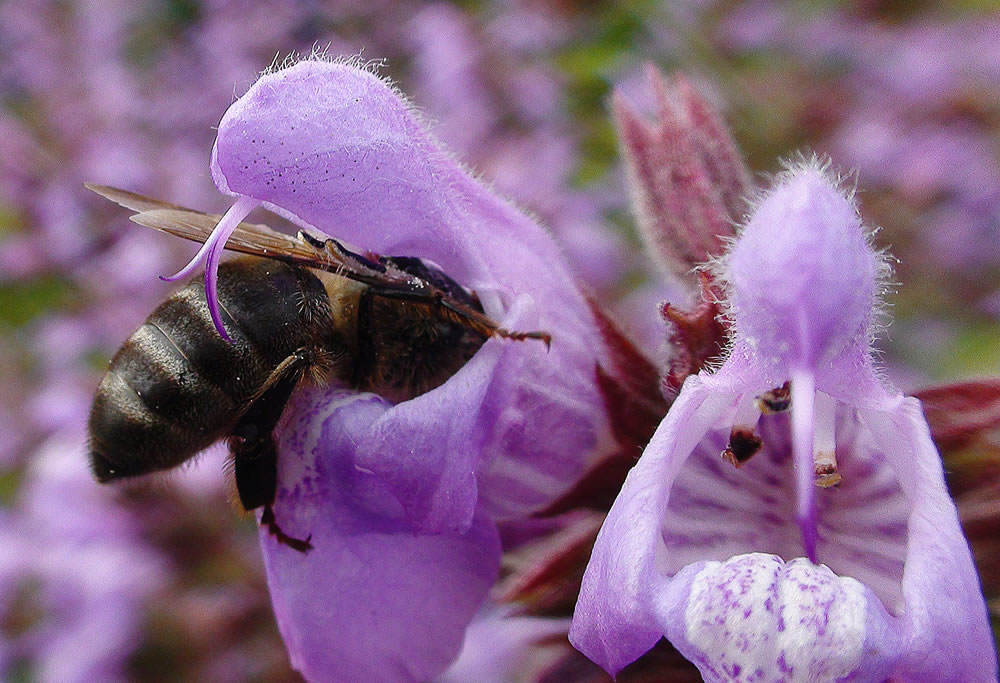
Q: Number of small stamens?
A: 3